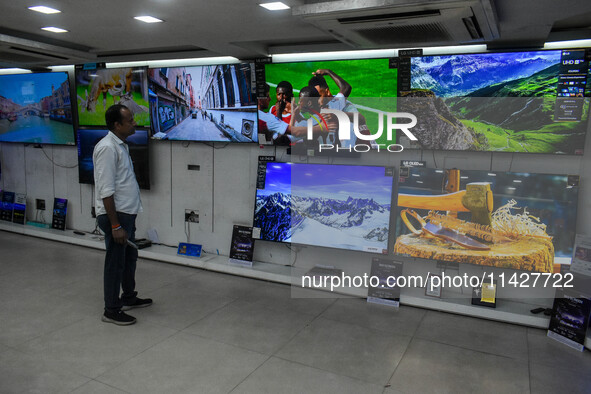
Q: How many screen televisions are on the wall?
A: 8